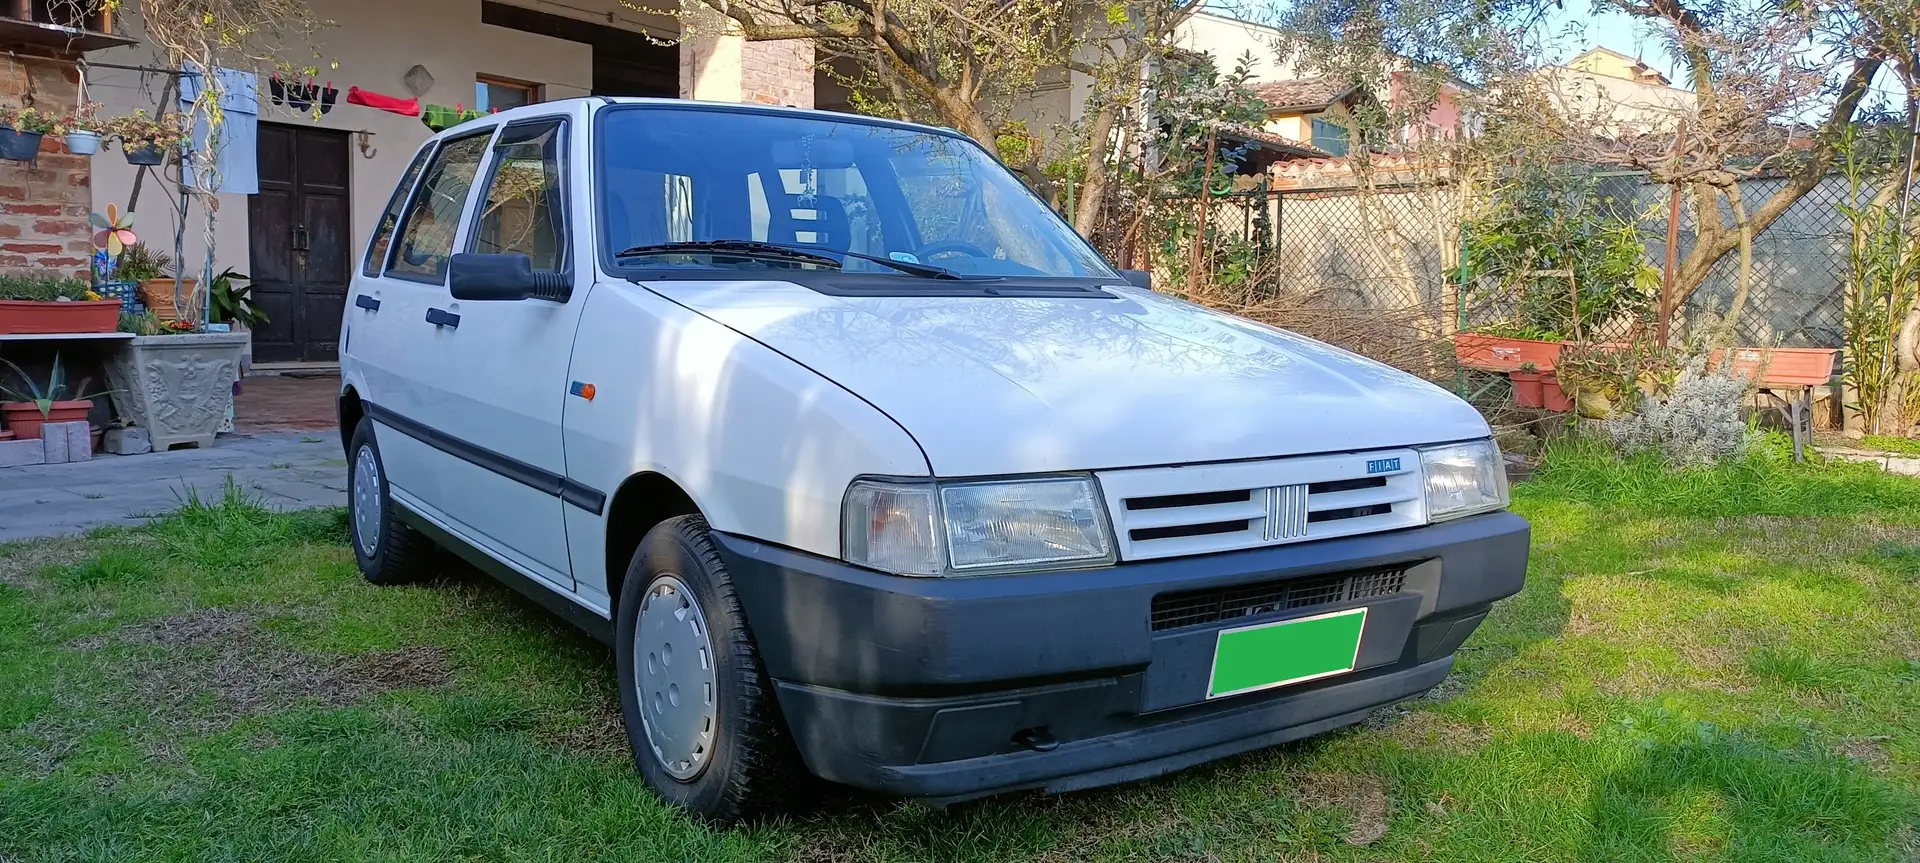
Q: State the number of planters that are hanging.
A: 3